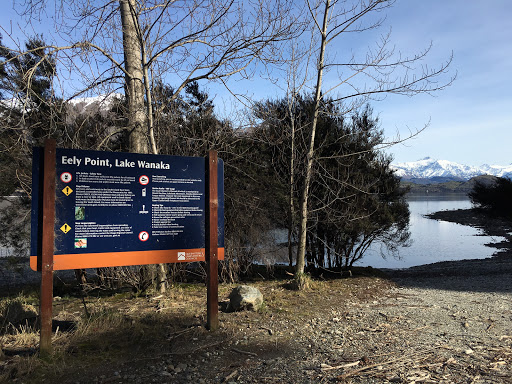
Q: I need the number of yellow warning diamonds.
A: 2